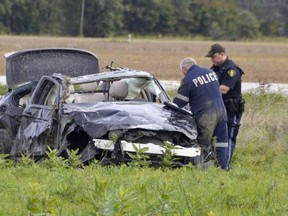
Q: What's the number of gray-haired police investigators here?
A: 1